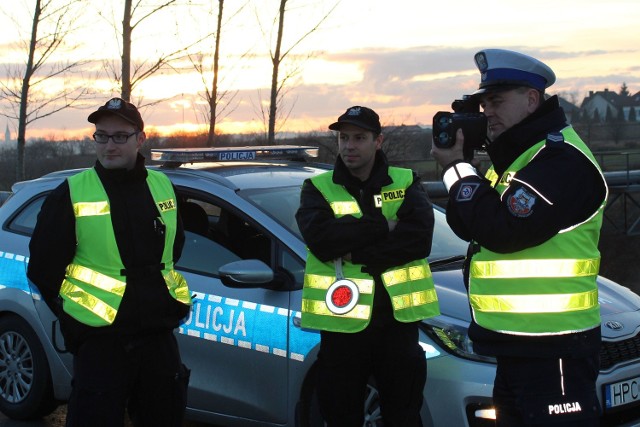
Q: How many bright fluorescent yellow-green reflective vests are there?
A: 3